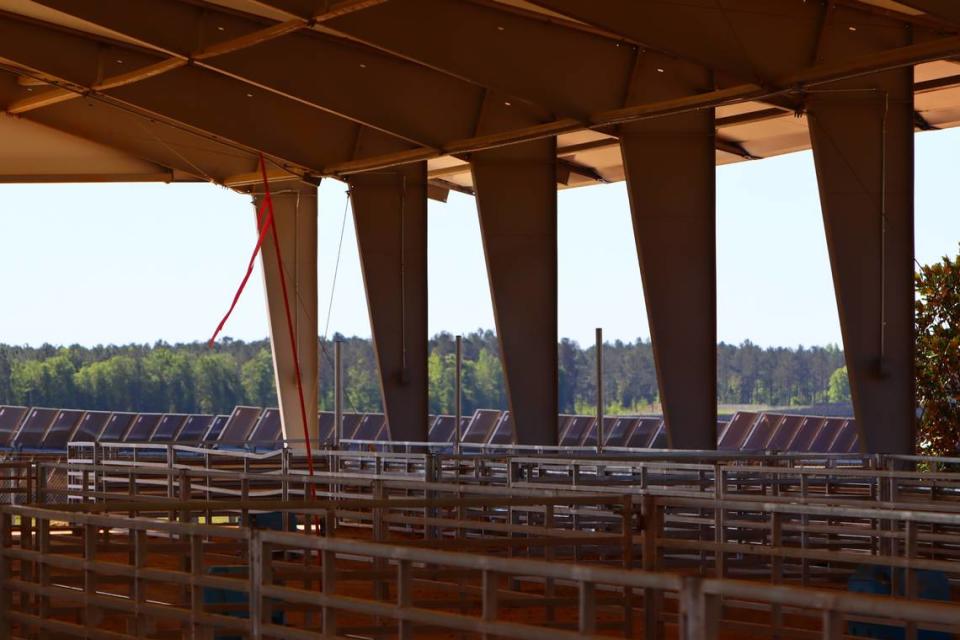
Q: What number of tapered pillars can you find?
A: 5